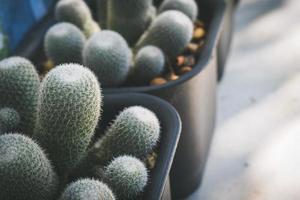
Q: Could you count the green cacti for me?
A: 14